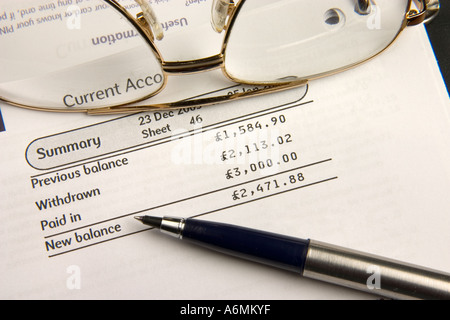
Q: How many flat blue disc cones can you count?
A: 0